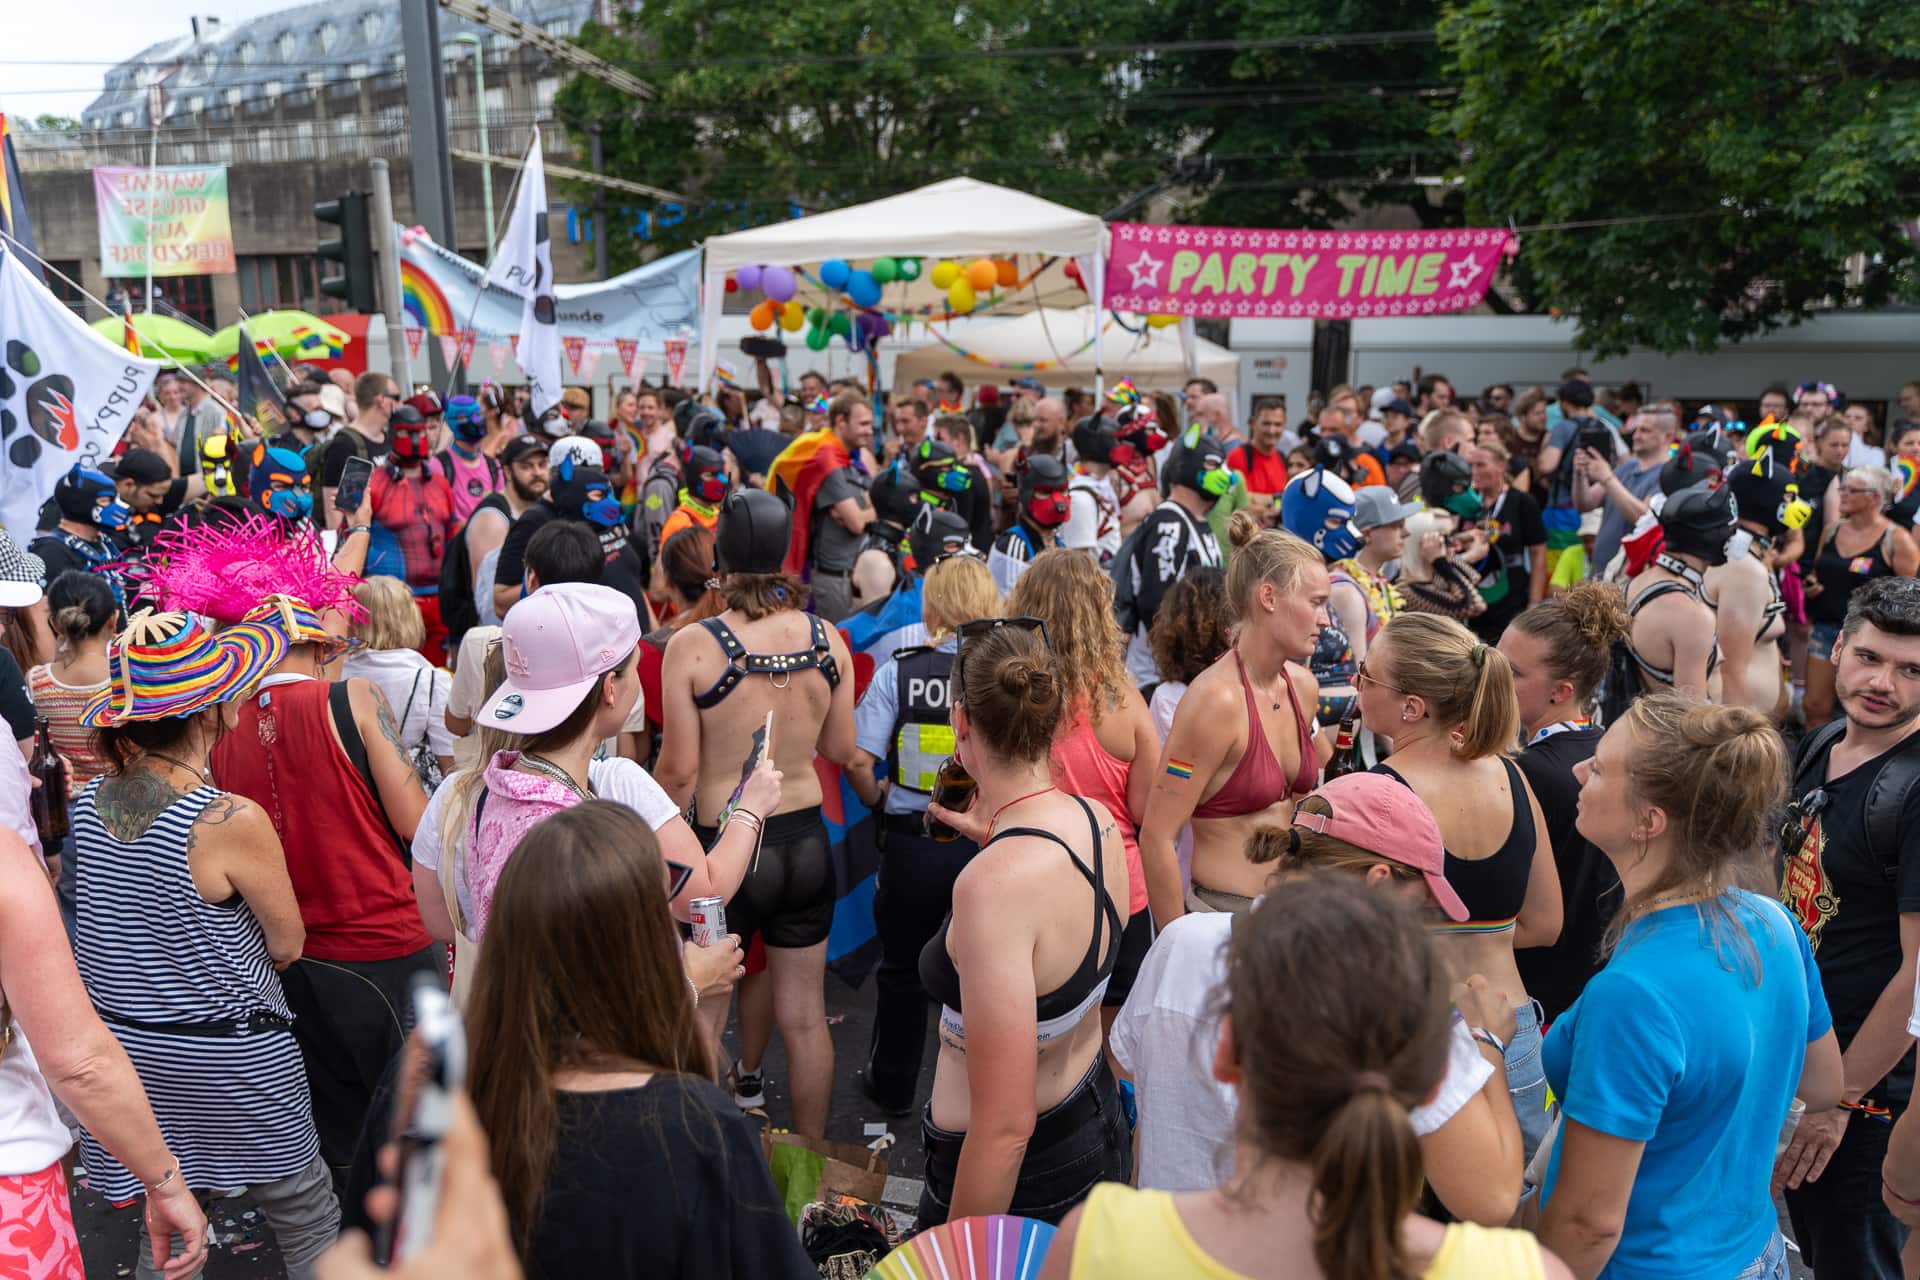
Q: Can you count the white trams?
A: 1